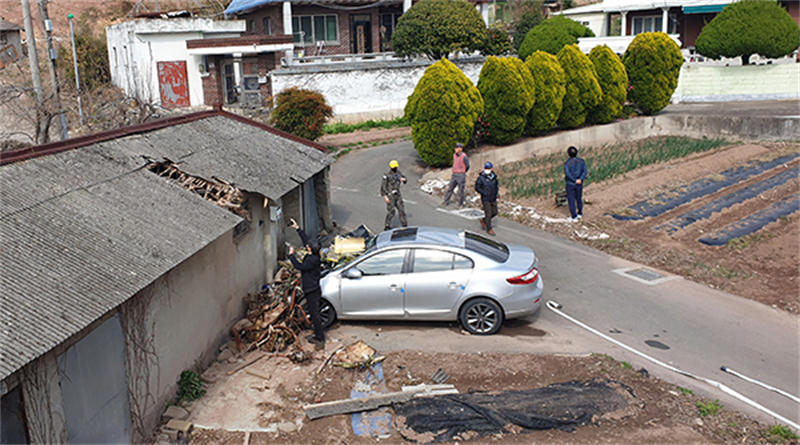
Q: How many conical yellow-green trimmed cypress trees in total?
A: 6